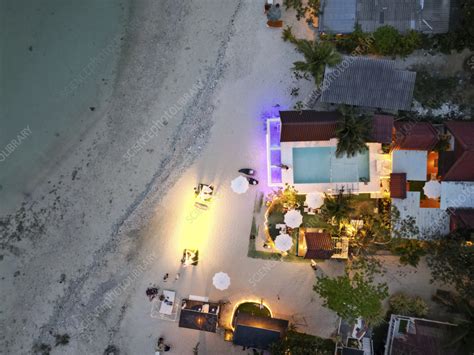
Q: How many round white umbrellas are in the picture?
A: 6